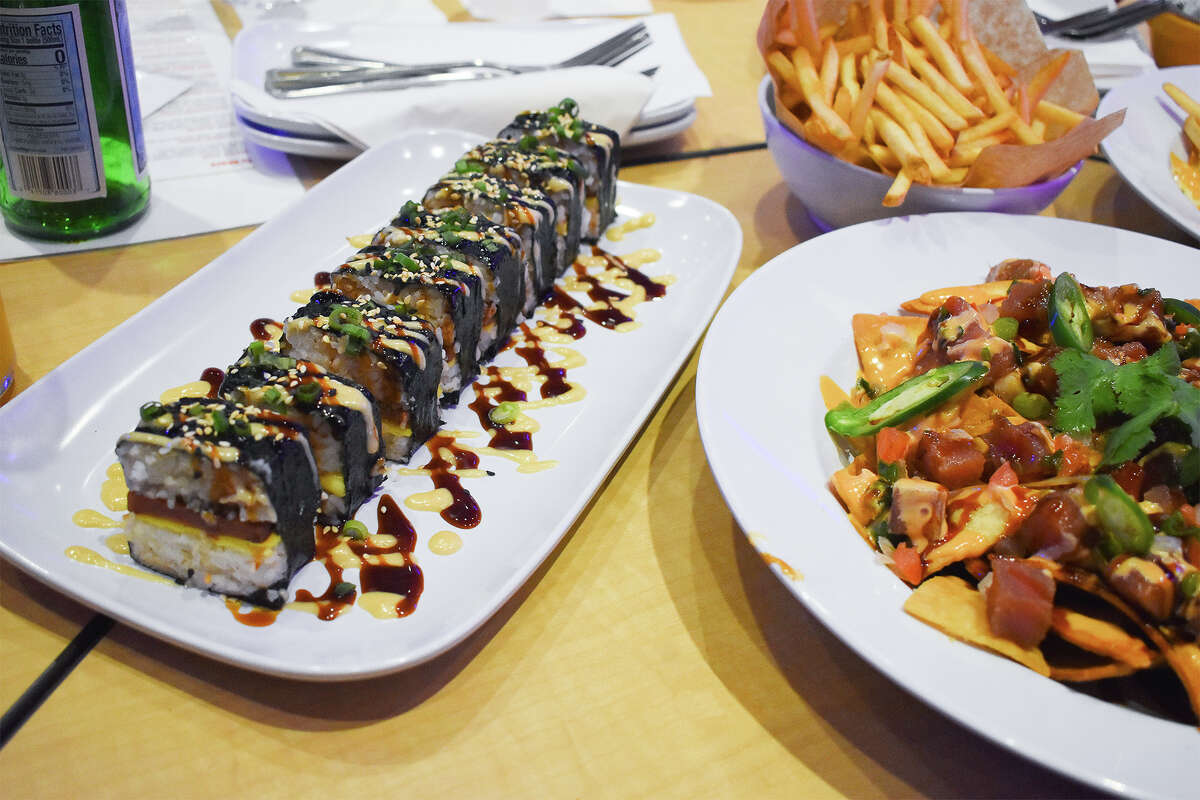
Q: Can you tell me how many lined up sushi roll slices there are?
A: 8